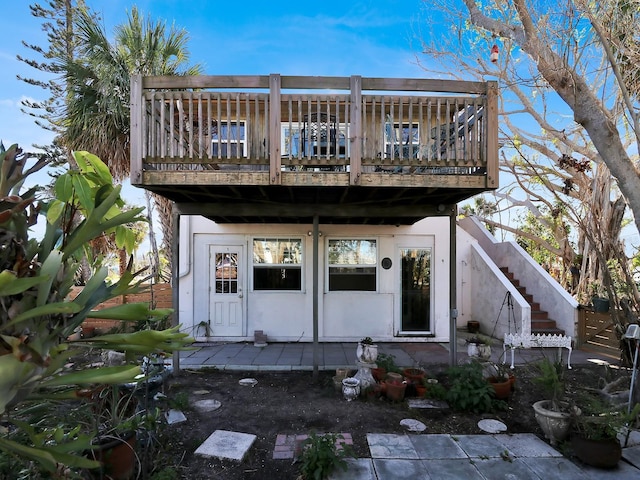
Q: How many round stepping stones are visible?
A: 4